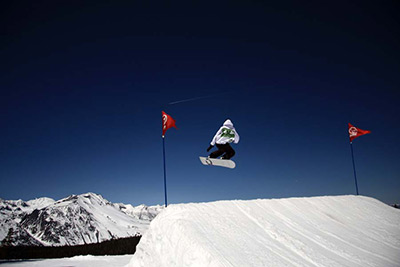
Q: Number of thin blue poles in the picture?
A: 2